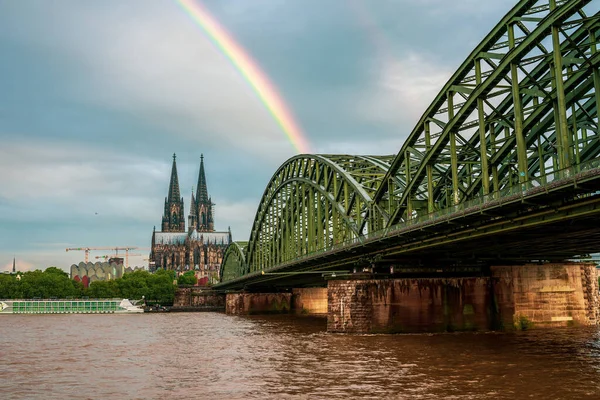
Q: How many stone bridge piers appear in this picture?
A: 2